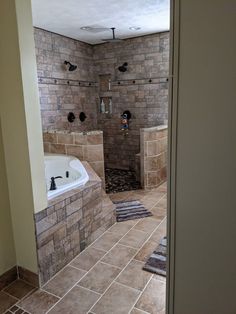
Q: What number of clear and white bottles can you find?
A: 2